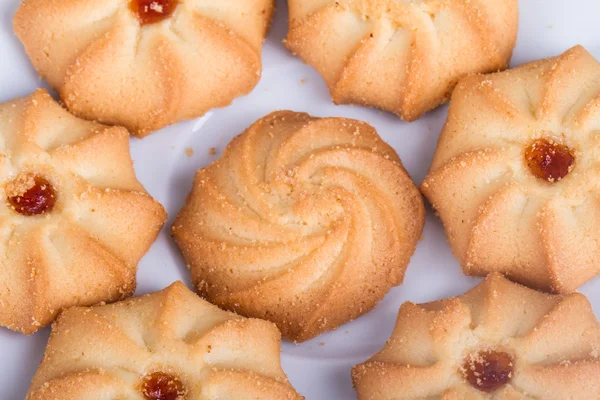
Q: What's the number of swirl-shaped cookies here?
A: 1